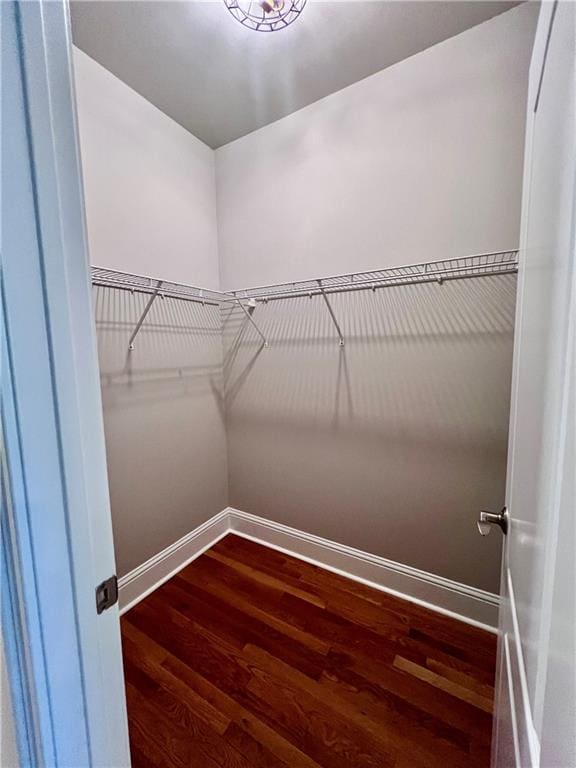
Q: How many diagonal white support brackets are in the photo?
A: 3